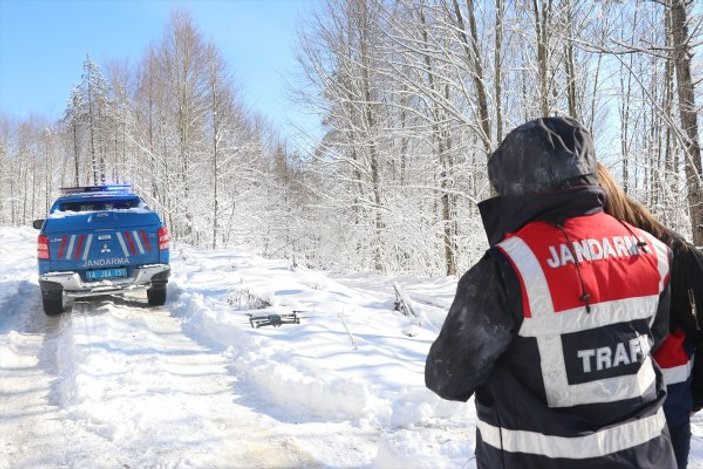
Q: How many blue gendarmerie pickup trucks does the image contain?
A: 1